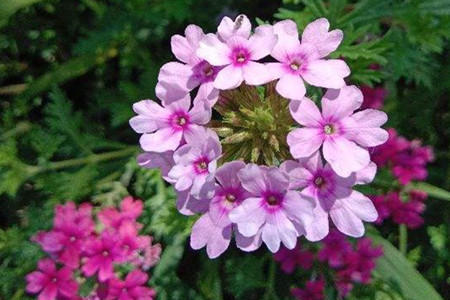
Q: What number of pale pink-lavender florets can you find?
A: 9